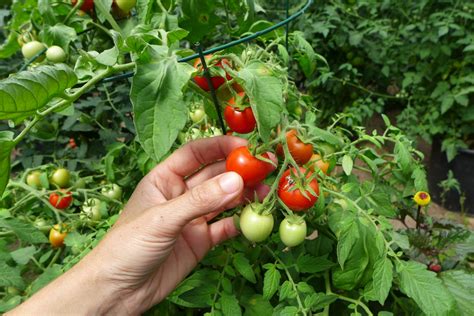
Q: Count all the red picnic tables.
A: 0